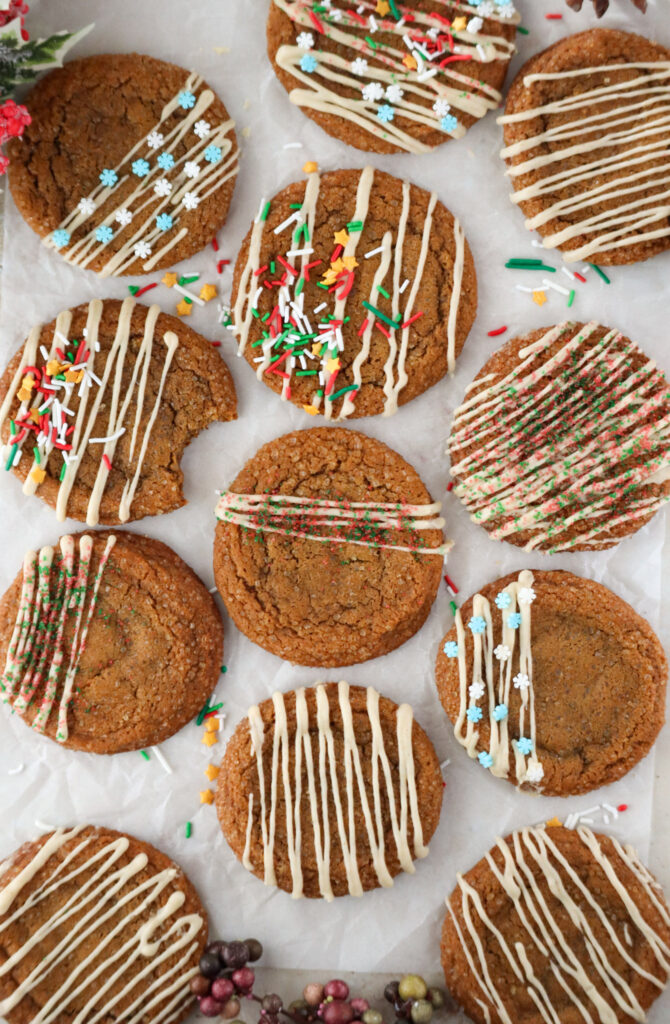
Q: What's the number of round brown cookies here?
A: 12